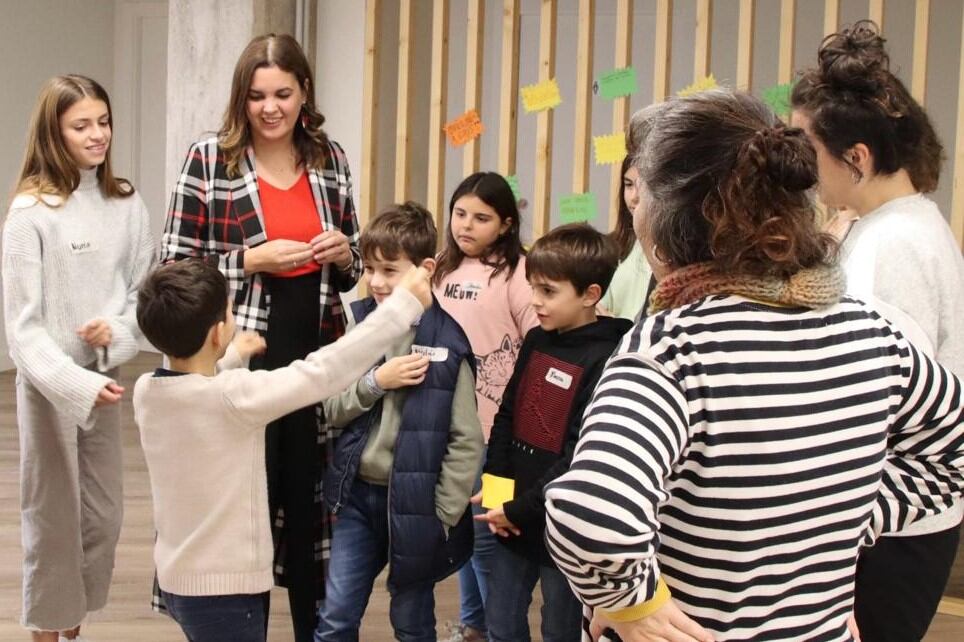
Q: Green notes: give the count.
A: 4